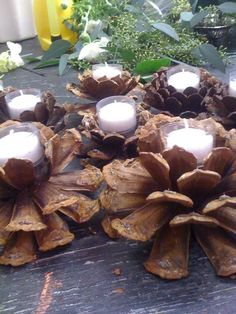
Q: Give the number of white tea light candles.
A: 7